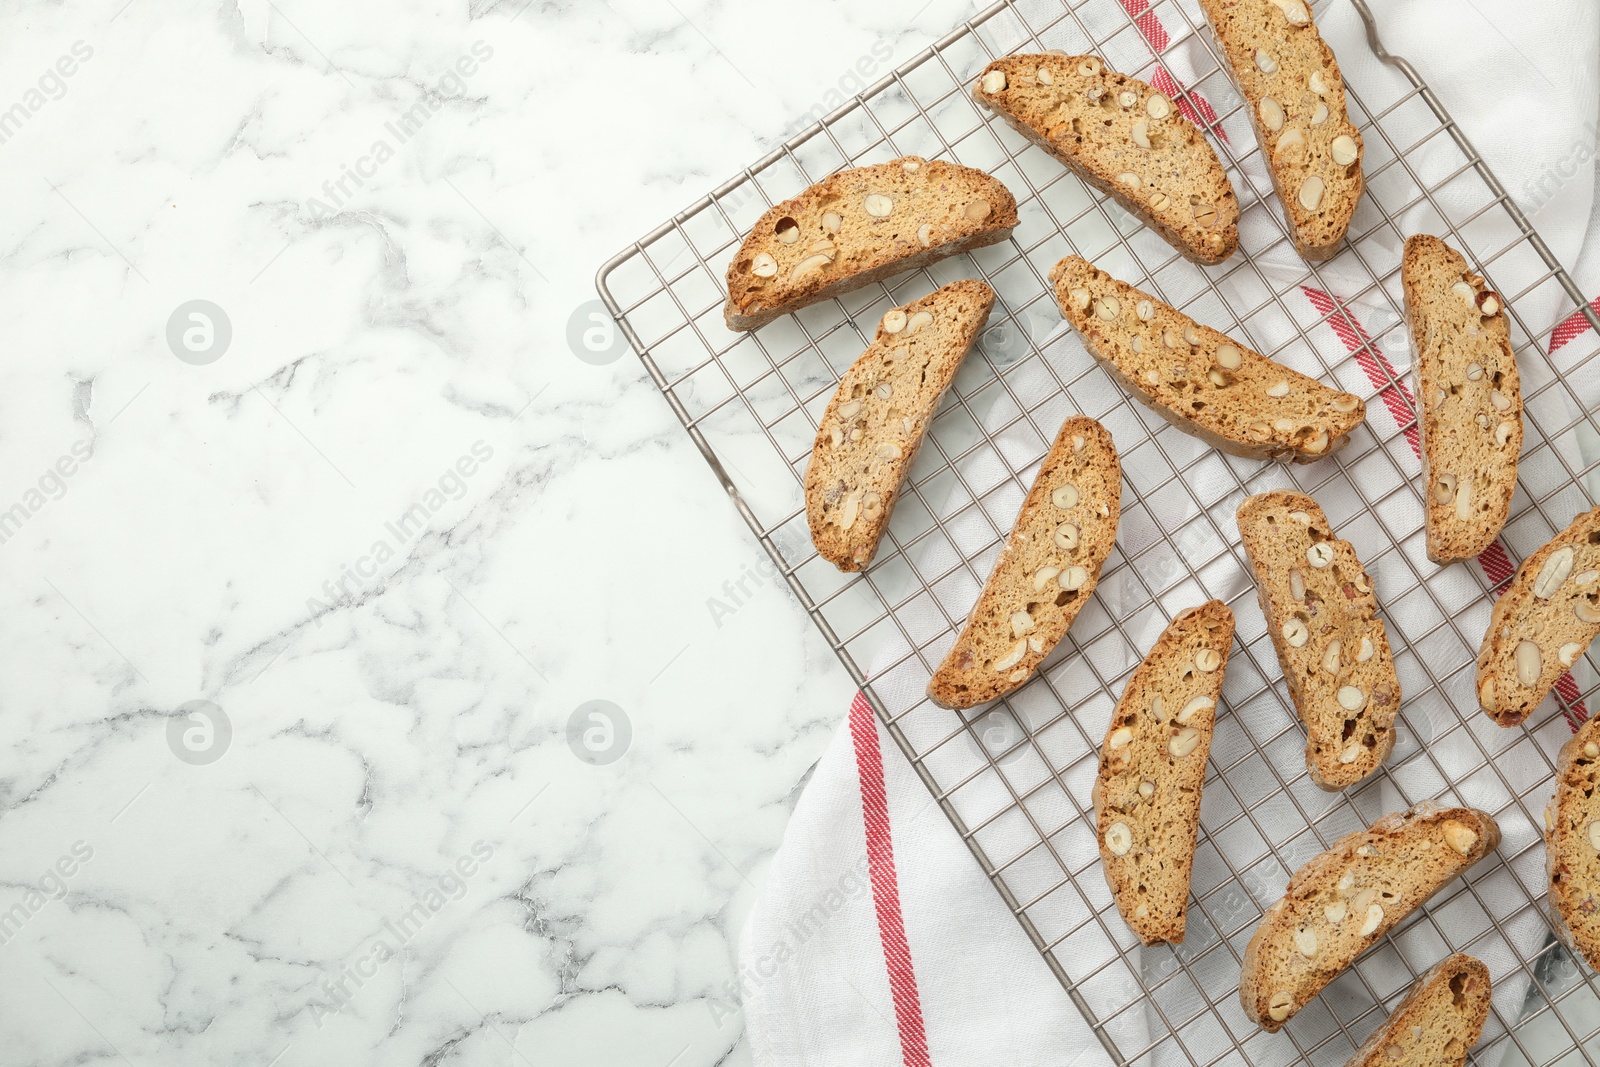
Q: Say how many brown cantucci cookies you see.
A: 13